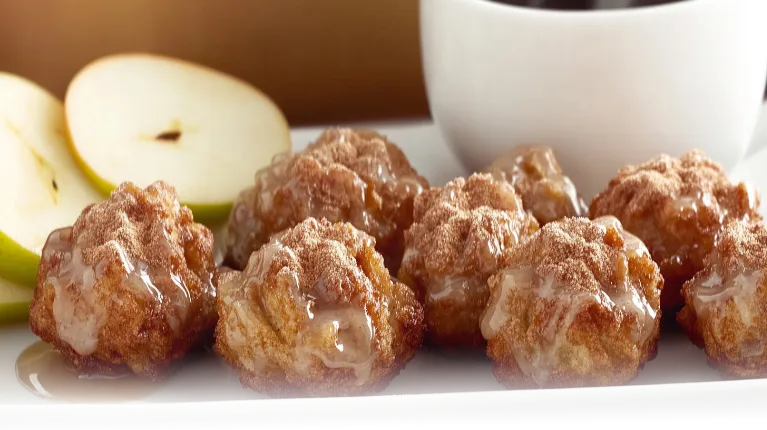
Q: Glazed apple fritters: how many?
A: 8